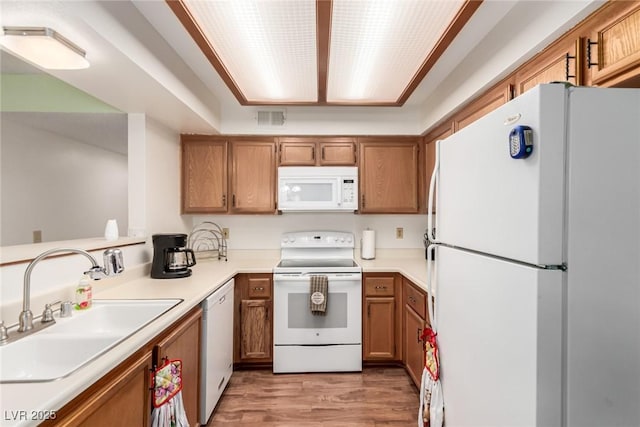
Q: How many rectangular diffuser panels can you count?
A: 2